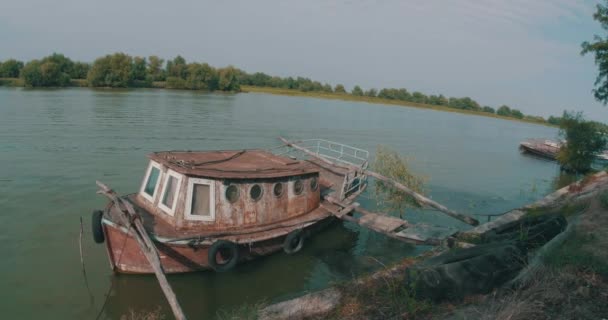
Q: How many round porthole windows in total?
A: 5